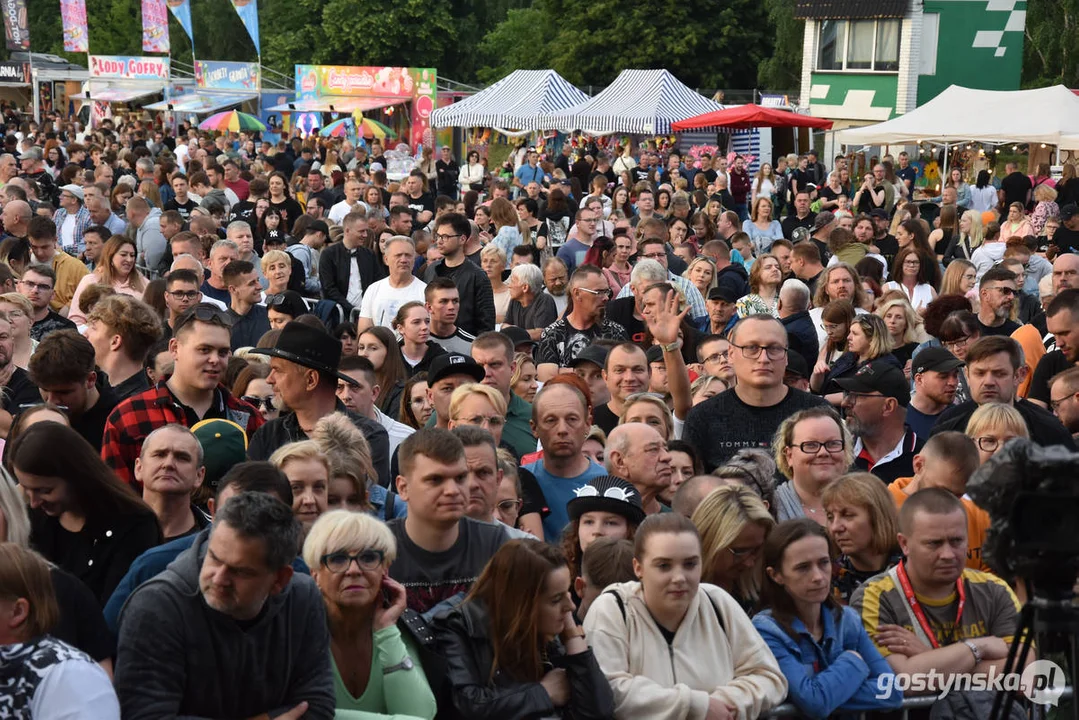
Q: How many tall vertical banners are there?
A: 5